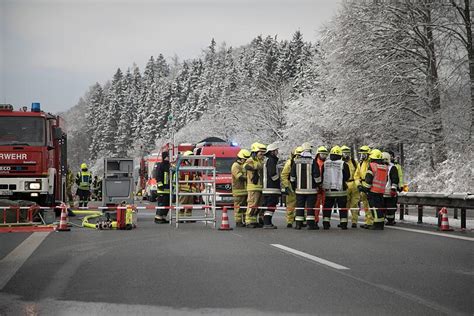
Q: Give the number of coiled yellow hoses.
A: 1